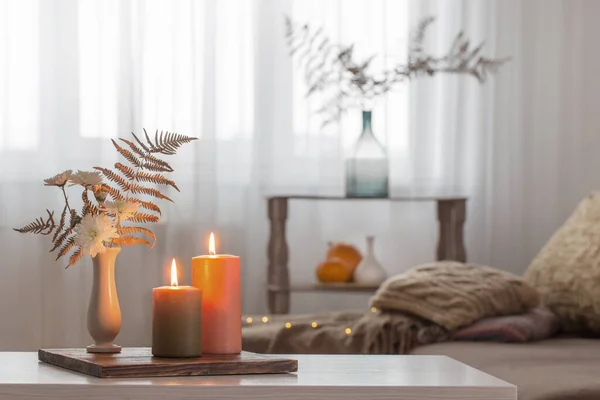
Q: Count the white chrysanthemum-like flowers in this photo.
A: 4